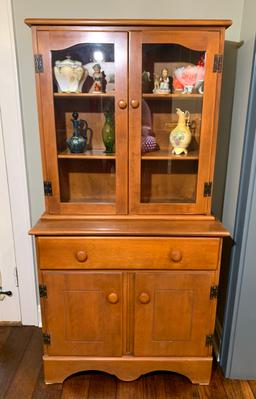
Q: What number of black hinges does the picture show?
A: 8